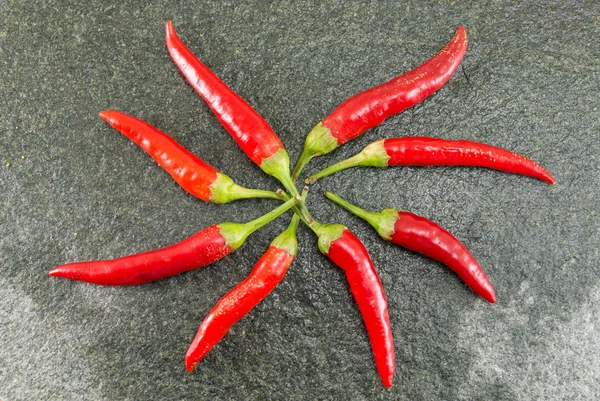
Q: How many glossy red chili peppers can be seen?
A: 8